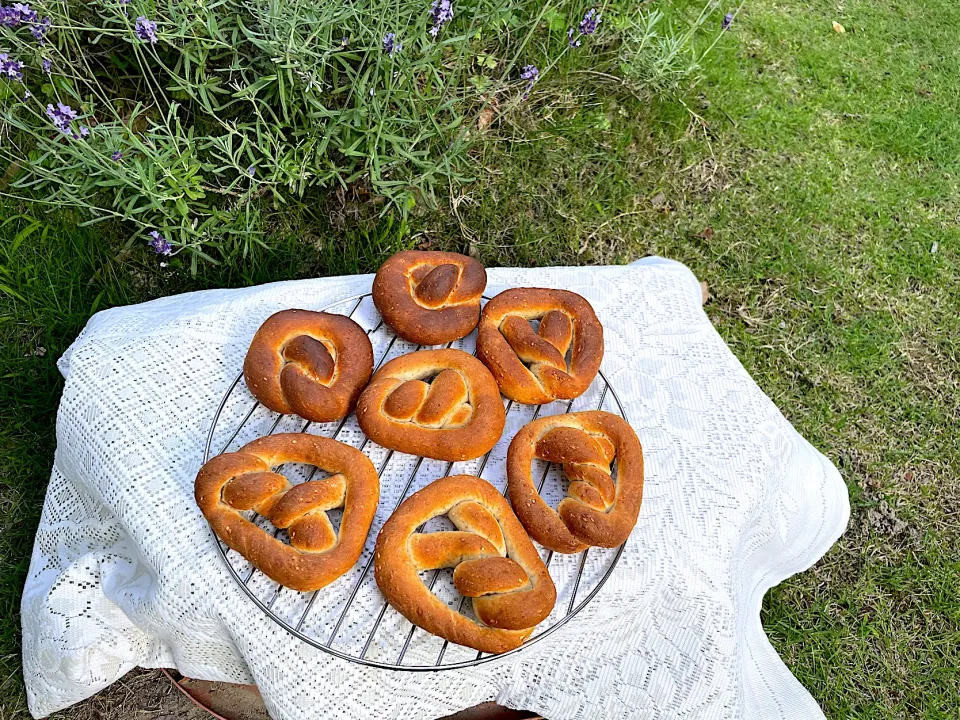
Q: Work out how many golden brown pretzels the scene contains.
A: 7